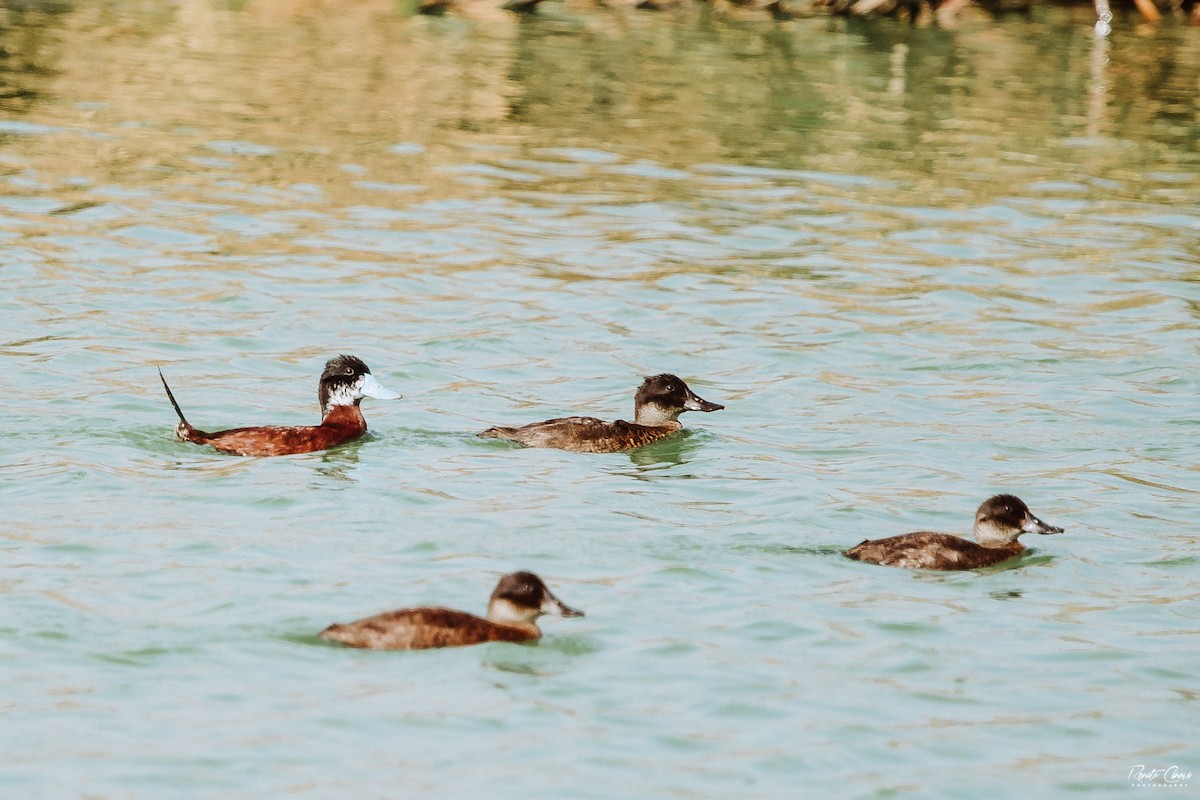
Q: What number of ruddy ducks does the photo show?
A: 4